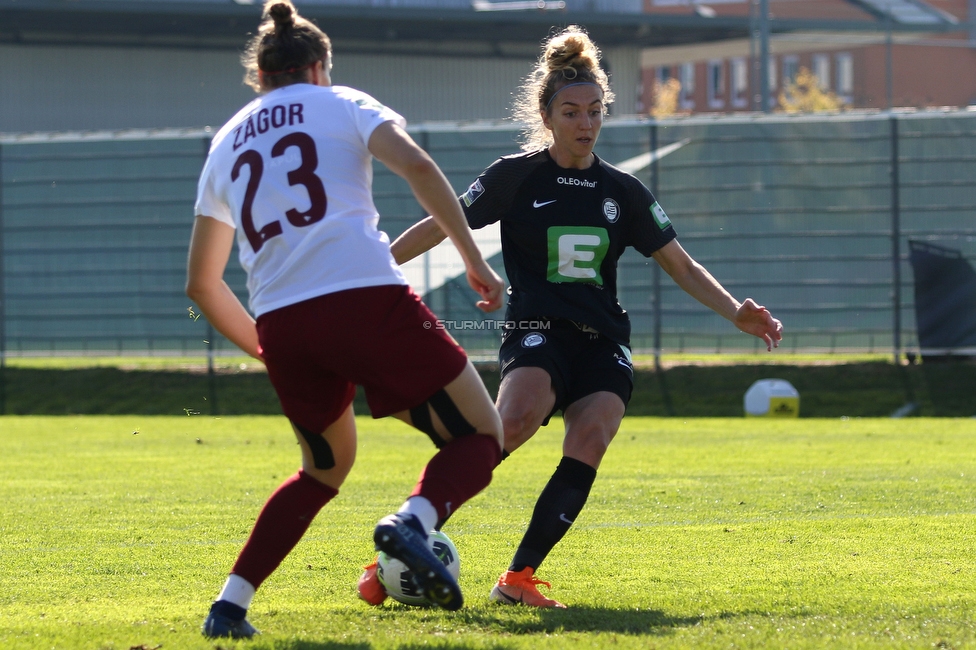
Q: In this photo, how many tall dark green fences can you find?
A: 1